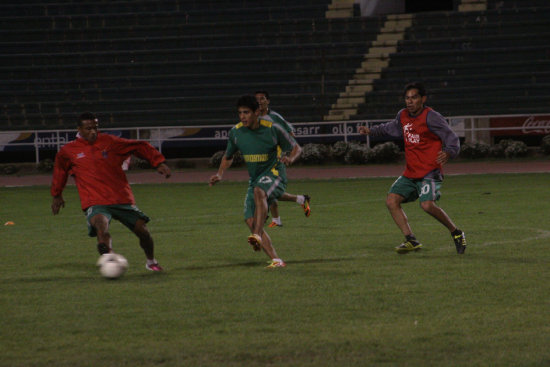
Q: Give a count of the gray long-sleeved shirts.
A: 1